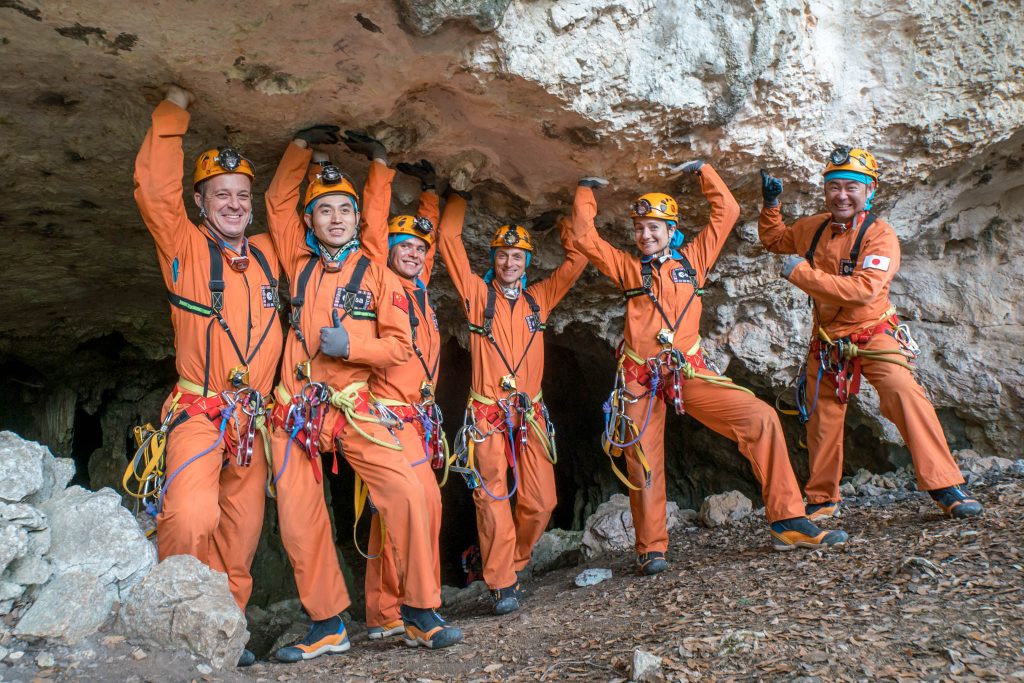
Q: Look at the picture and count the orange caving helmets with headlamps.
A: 6